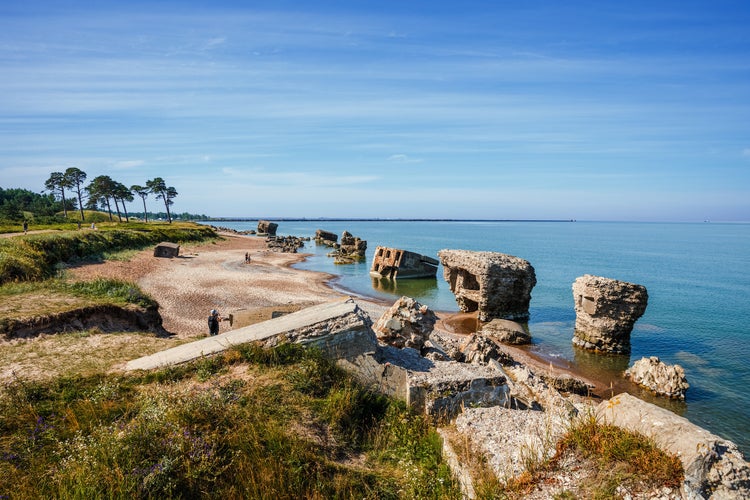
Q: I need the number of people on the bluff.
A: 3